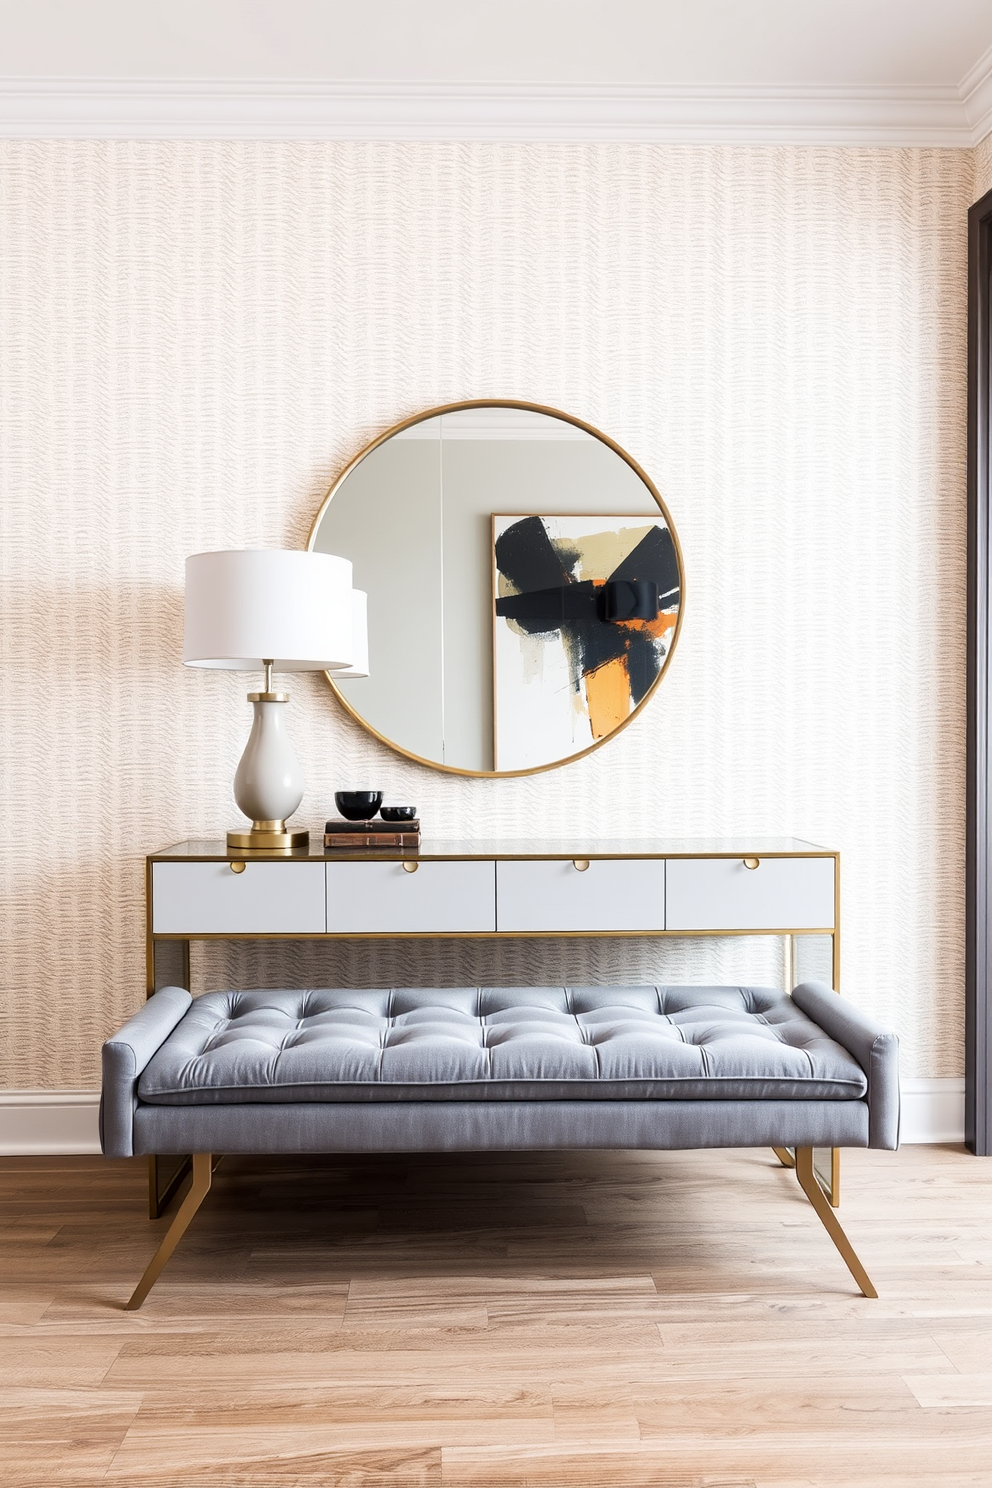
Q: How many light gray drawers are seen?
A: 4